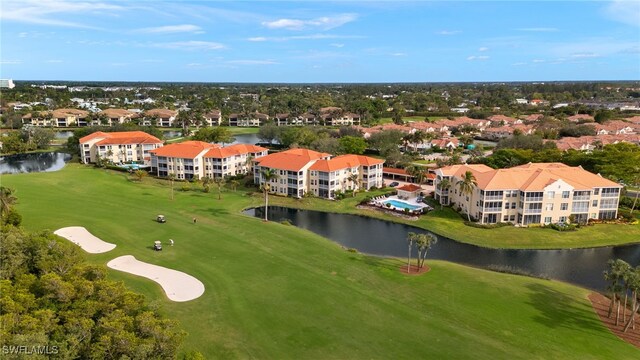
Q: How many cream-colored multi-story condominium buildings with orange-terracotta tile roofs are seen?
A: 4